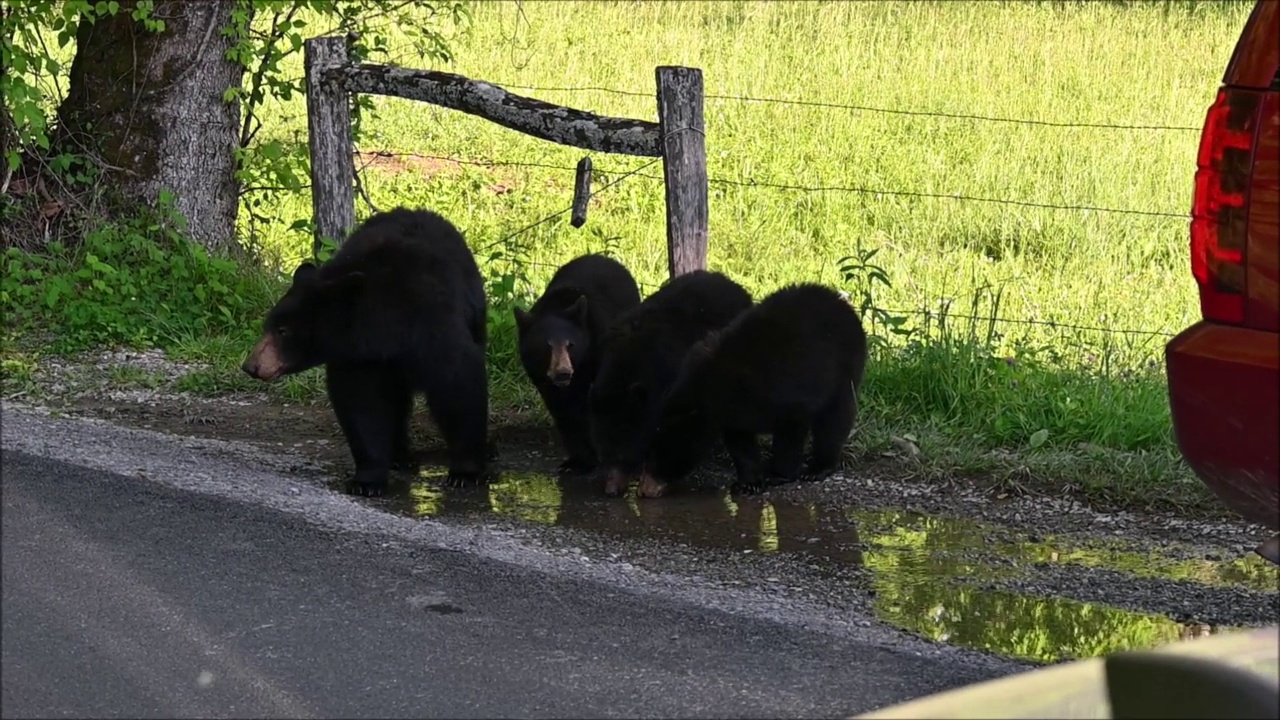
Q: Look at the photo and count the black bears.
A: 4